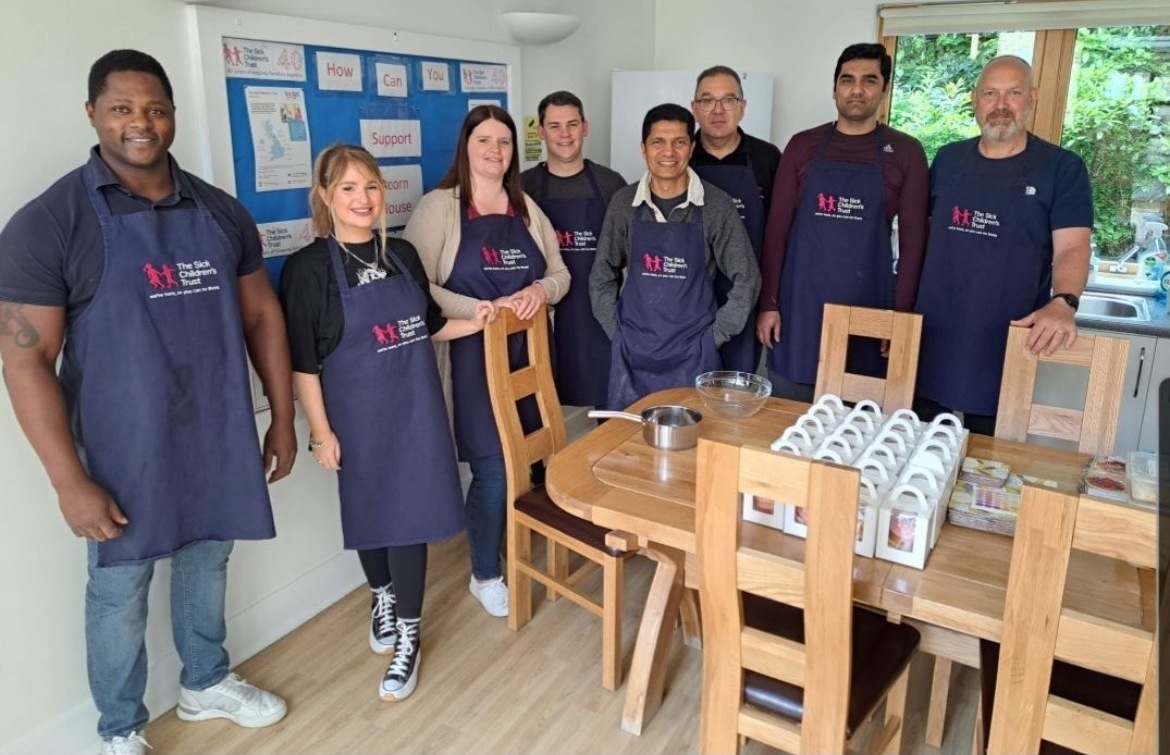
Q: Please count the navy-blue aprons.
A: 8